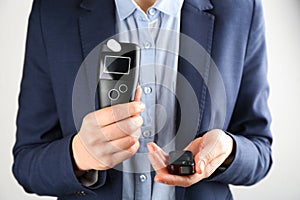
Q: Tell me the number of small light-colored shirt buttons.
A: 5